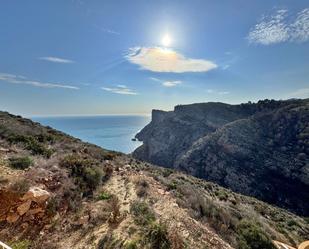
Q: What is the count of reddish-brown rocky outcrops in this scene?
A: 1